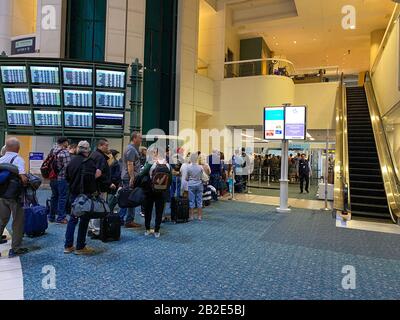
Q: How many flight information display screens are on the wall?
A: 12